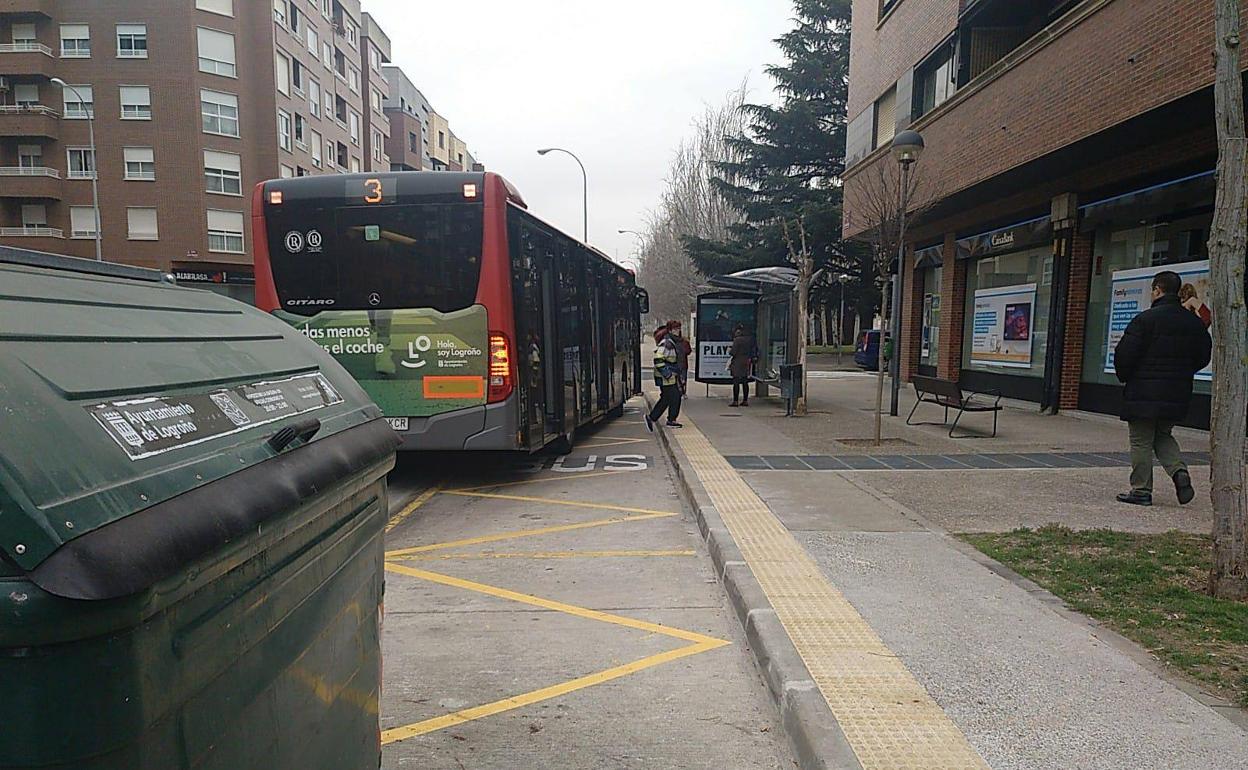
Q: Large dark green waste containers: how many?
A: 1